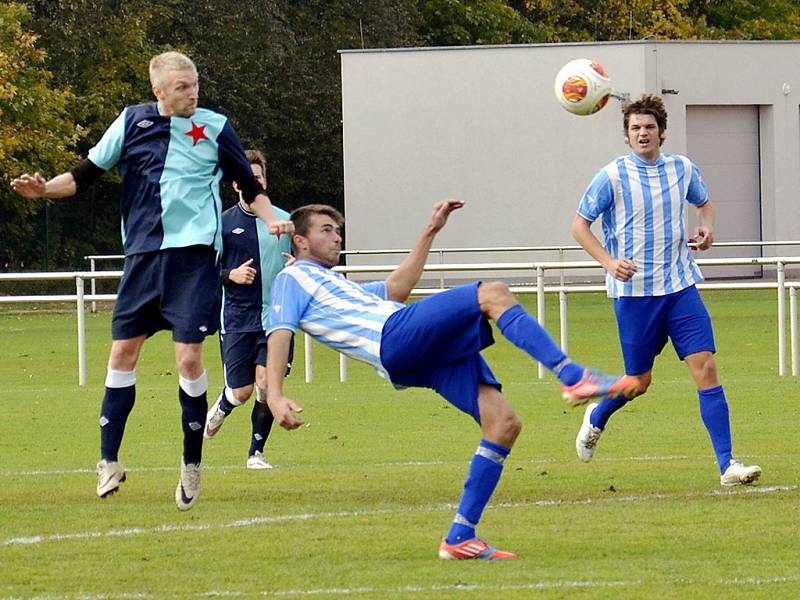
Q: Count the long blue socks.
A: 4